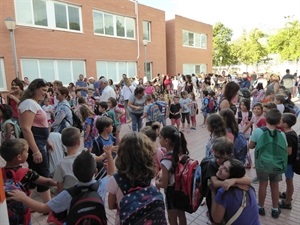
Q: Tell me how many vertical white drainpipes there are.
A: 1